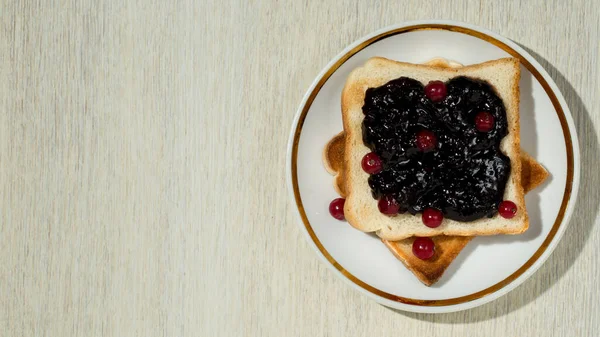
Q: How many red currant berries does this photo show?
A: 9